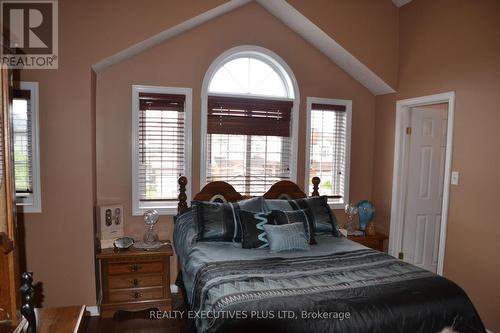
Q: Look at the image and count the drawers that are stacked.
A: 3